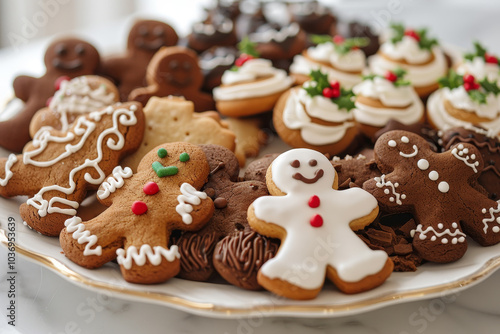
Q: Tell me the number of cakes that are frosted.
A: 7